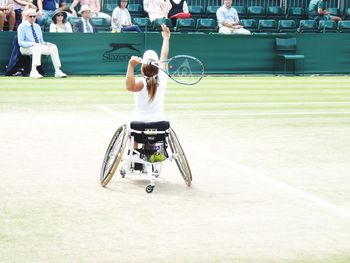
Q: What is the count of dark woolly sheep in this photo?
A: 0